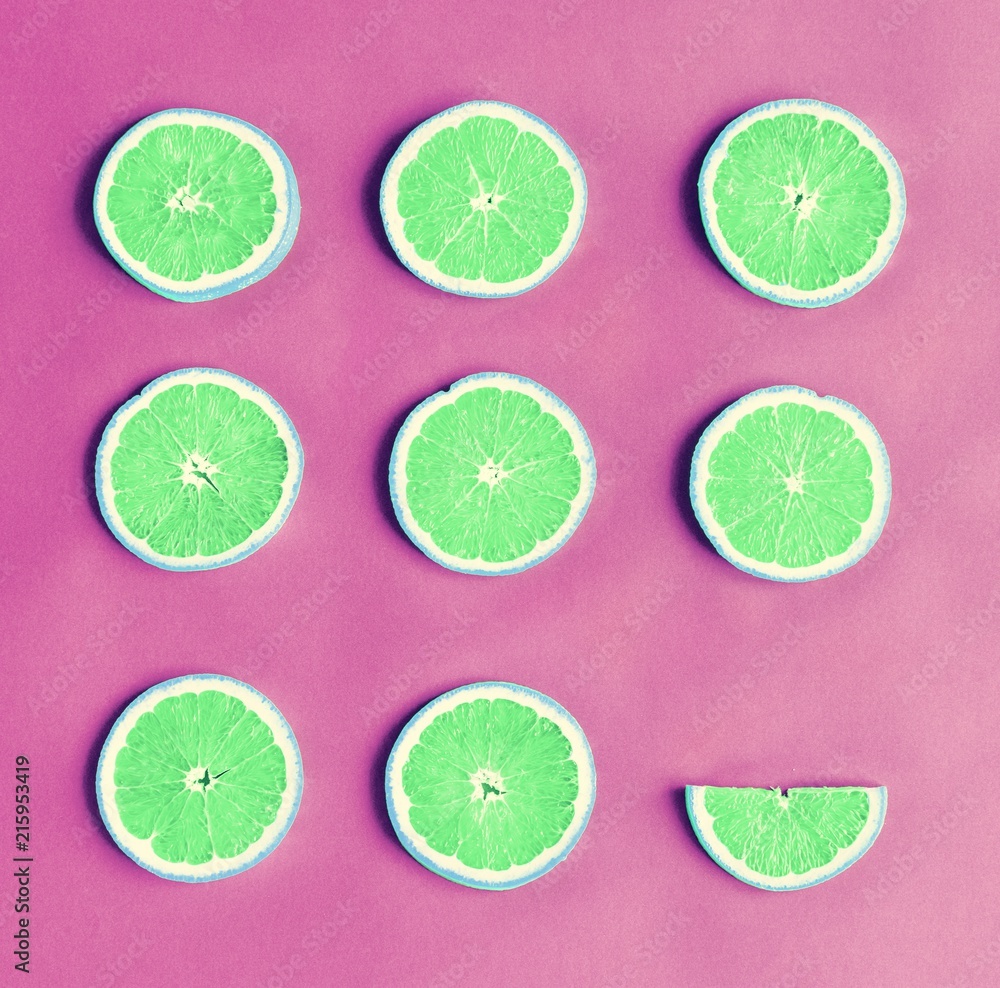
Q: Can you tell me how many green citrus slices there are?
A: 9